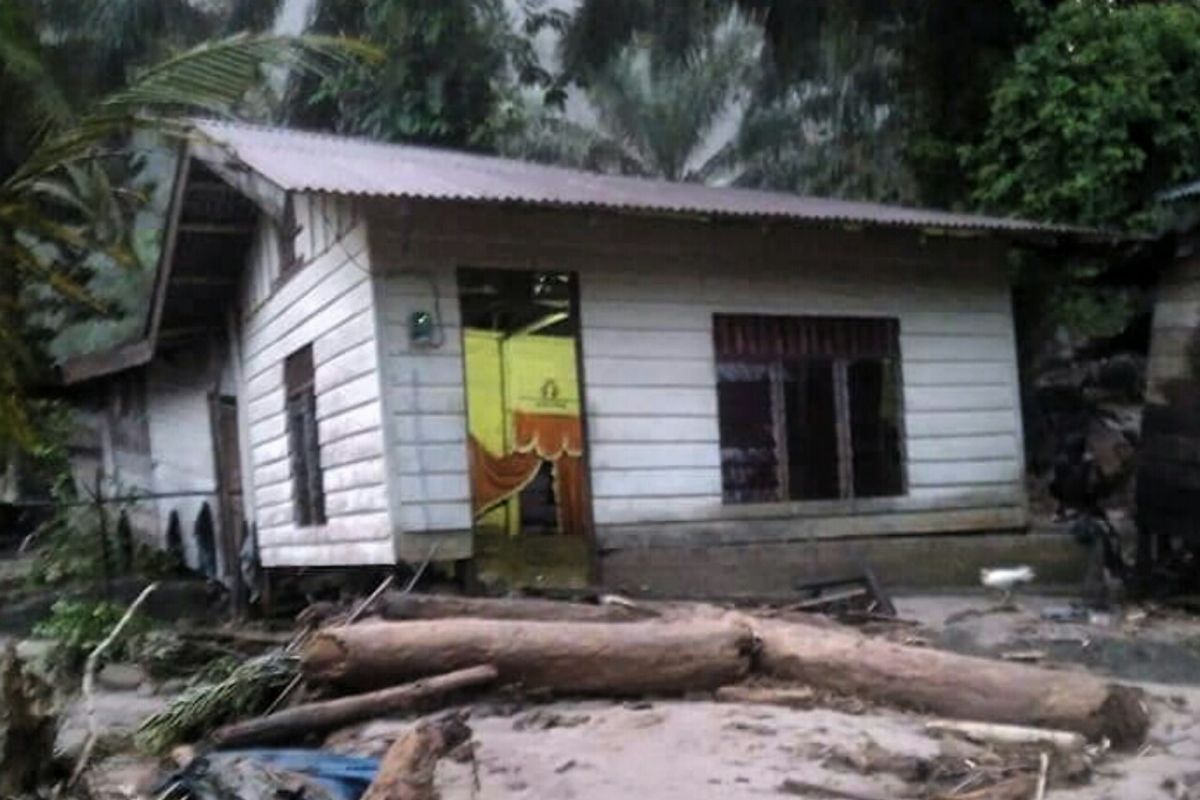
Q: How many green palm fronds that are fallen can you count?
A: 1